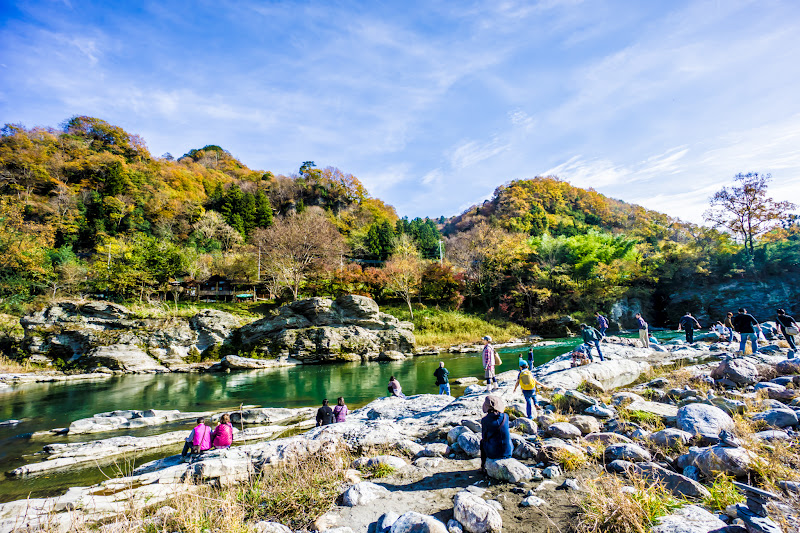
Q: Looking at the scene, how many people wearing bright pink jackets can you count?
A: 2